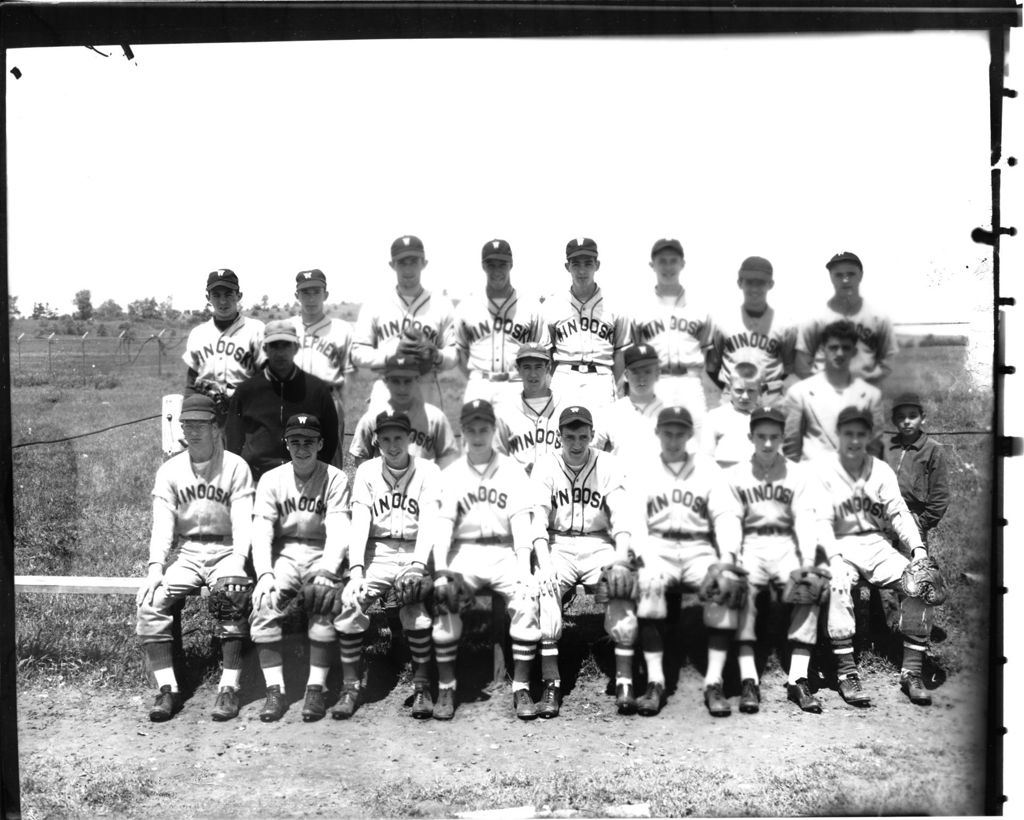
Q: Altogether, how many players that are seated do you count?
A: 8